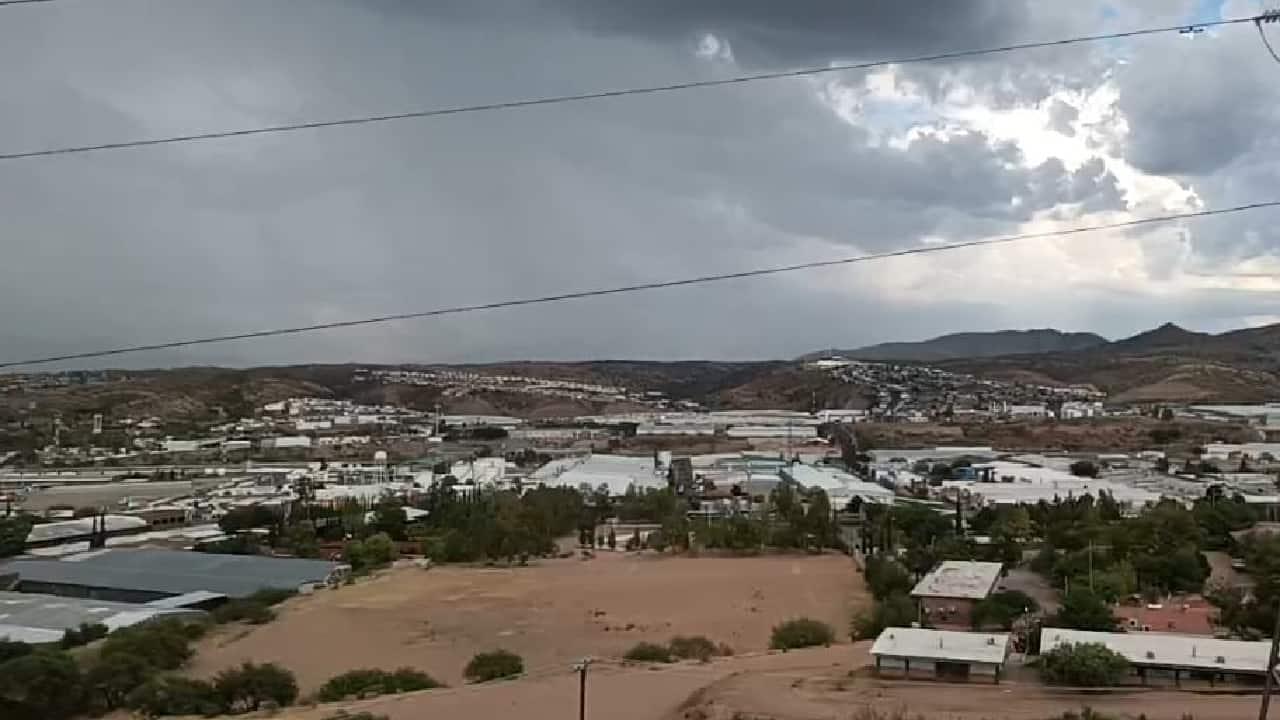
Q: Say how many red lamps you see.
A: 0